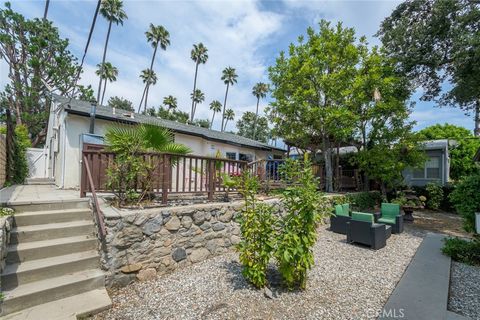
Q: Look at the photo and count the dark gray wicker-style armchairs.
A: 3